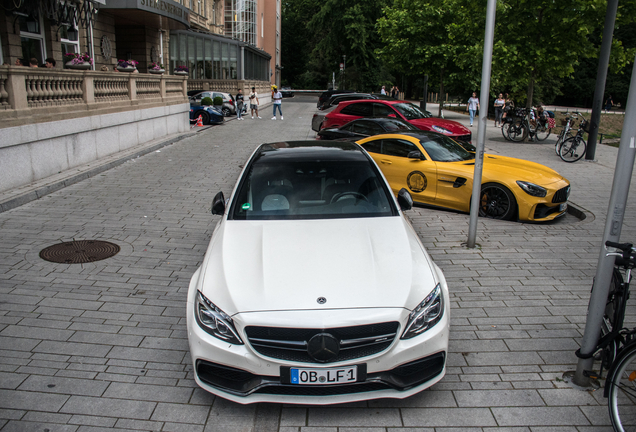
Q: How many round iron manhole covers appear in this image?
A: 1